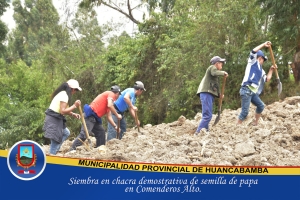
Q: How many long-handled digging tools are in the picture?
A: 5